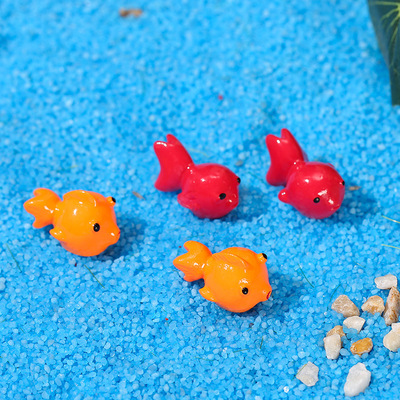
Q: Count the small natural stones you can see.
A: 11